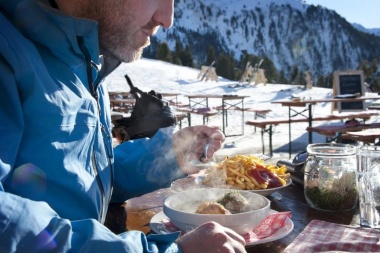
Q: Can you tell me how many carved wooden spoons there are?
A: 0